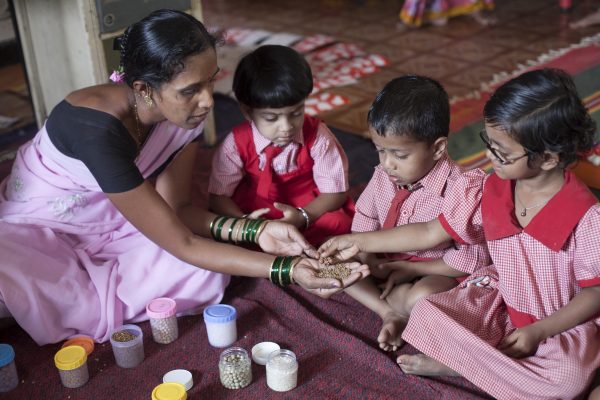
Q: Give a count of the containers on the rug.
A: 8